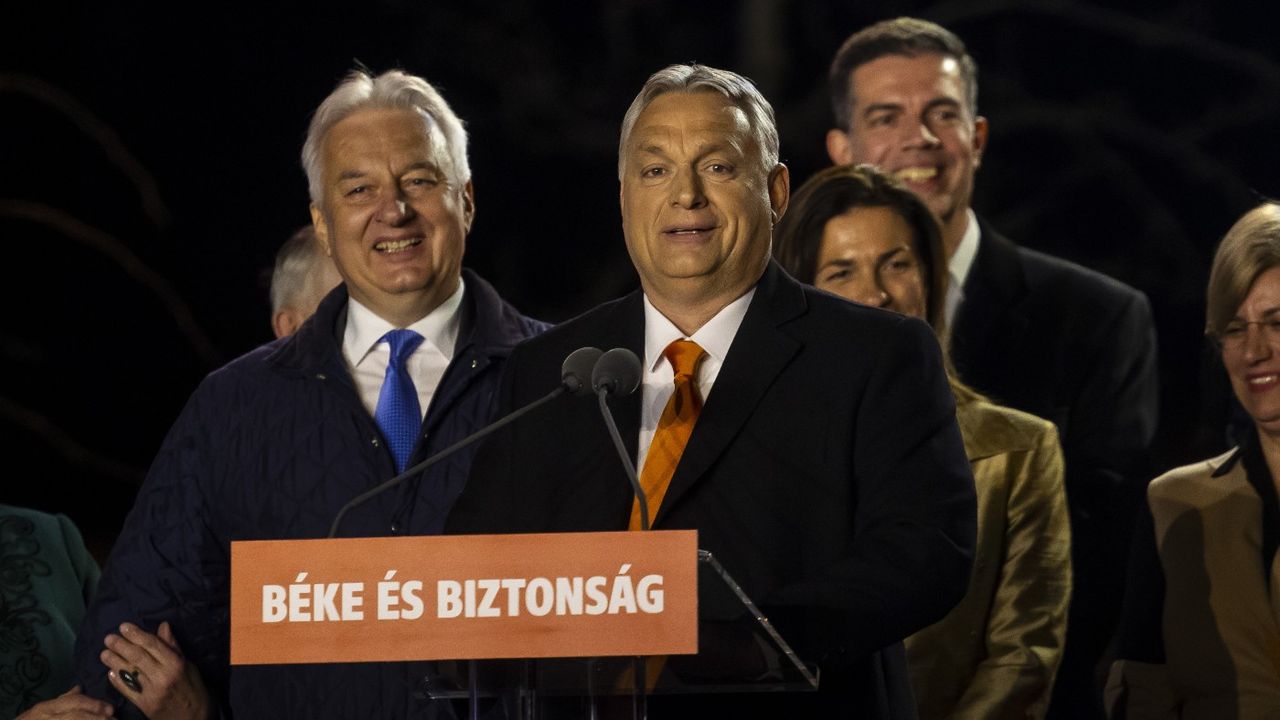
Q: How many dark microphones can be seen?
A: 2